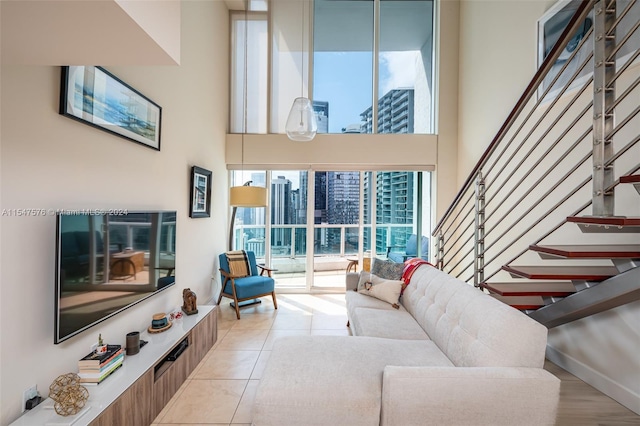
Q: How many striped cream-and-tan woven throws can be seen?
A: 1